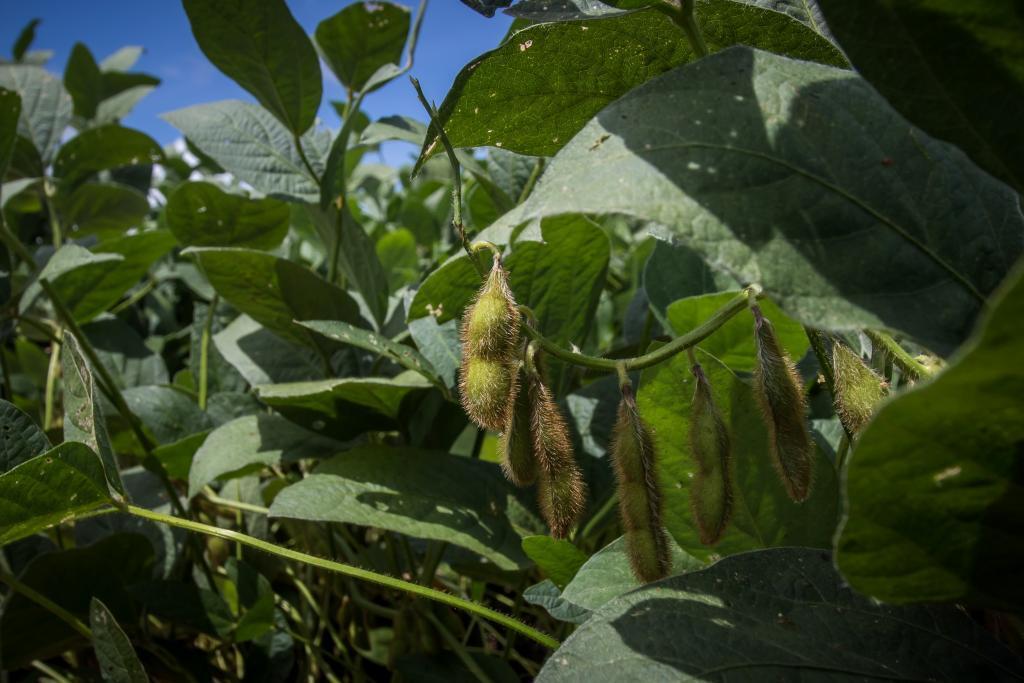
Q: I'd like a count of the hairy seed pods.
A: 7